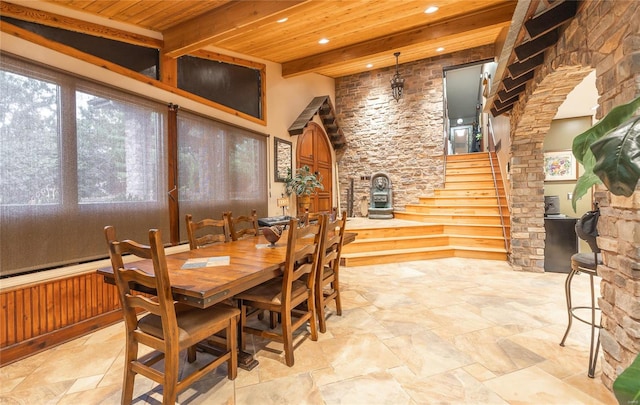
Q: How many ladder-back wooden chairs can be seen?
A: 6